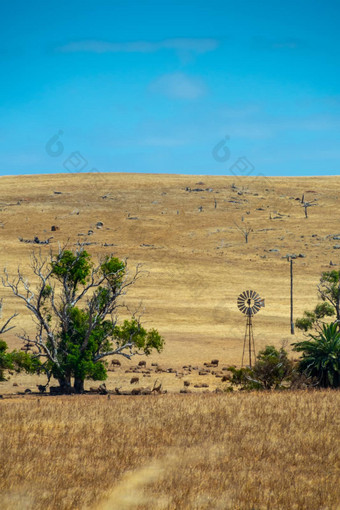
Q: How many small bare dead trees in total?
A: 2